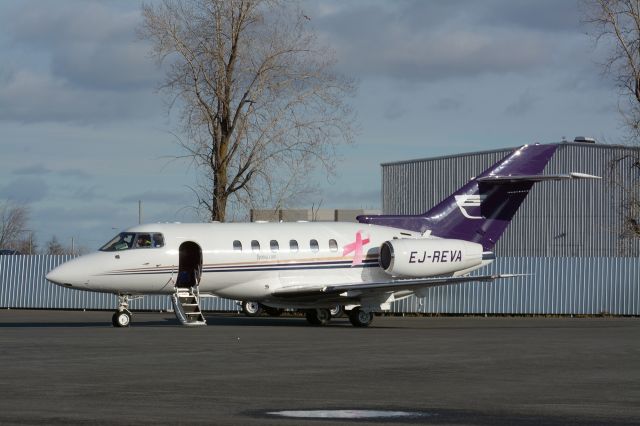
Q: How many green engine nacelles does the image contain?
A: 0